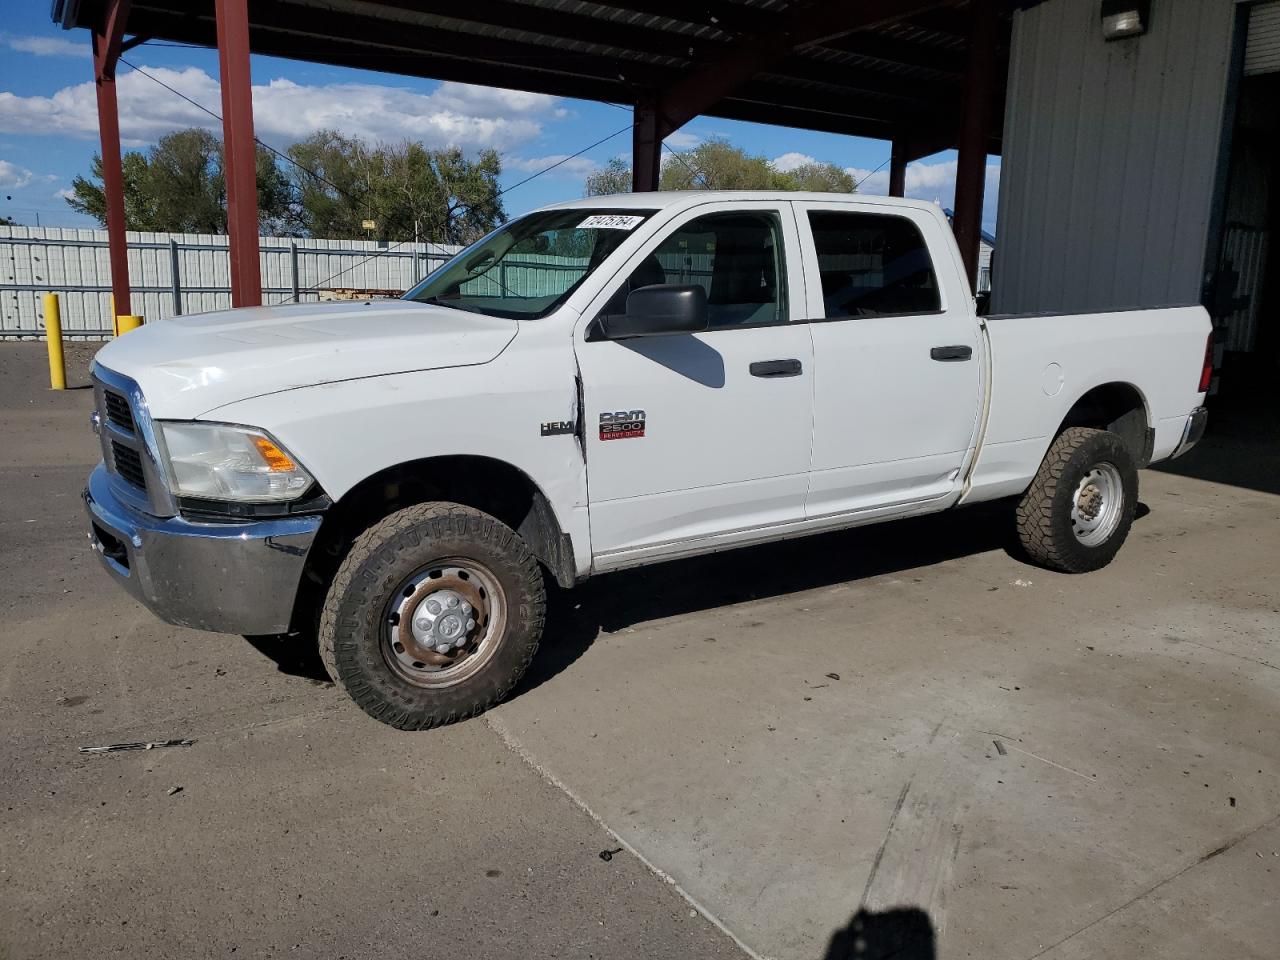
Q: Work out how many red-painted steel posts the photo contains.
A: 5